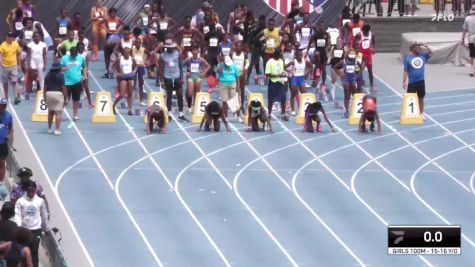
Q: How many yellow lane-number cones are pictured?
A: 8